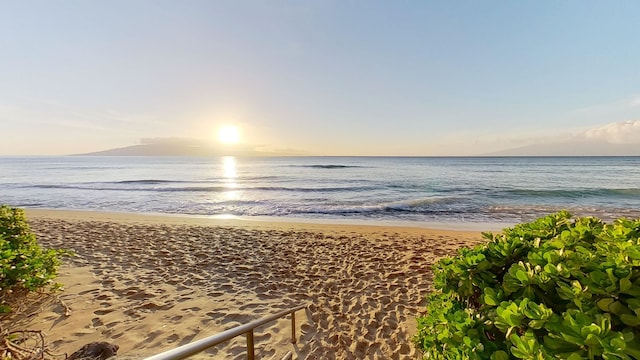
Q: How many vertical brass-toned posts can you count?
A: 2